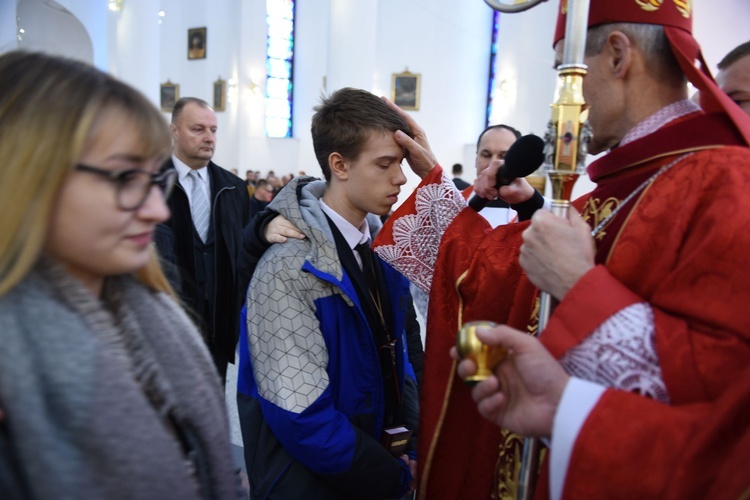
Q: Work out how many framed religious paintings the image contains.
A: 4